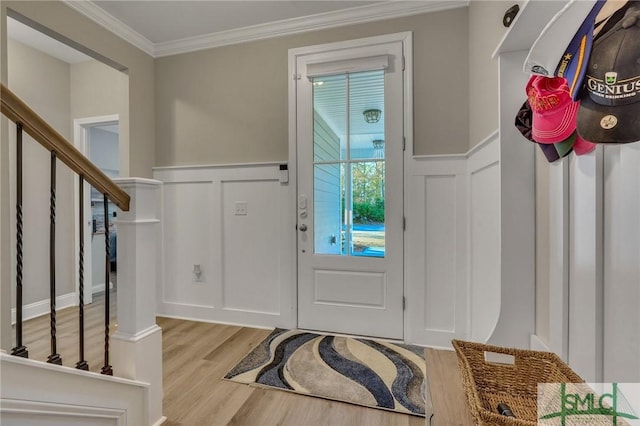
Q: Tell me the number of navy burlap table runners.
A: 0